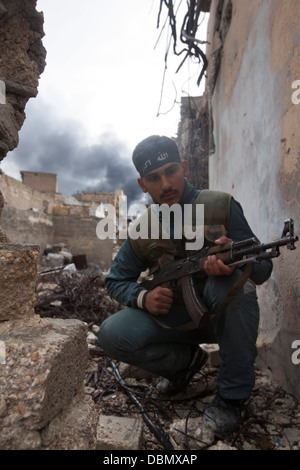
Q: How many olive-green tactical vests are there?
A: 1